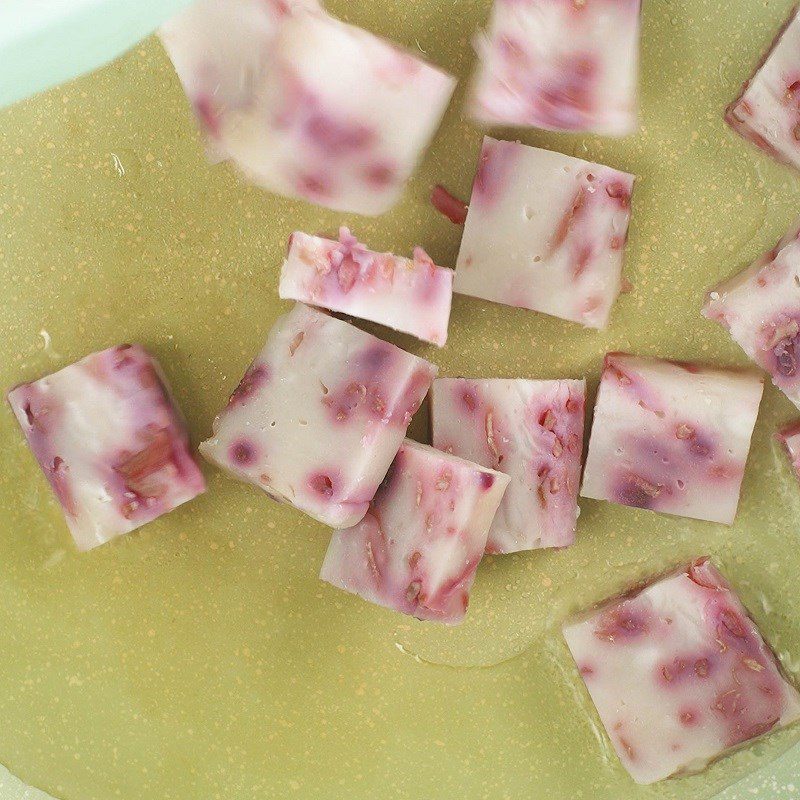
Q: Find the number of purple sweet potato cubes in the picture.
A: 14